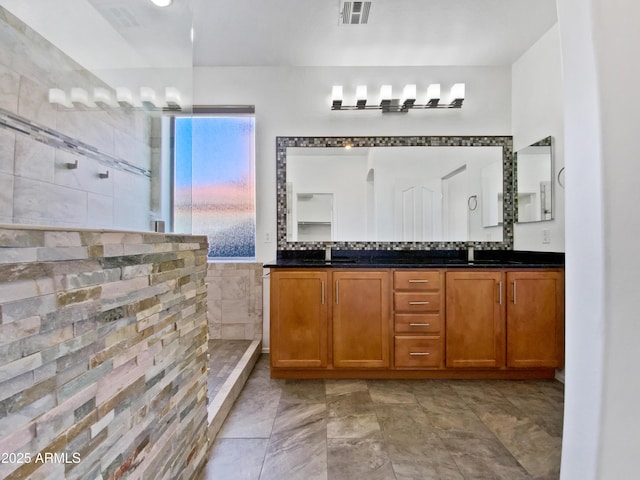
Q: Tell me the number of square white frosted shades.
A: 6